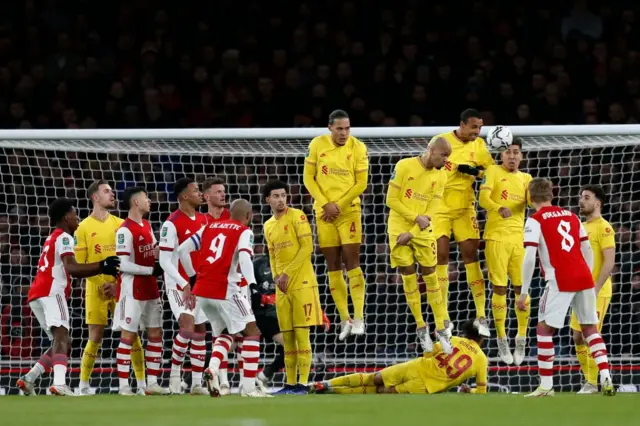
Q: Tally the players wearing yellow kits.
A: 8